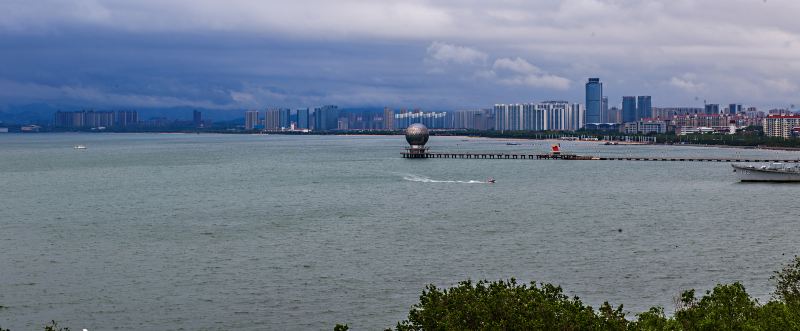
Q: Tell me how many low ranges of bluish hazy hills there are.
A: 1